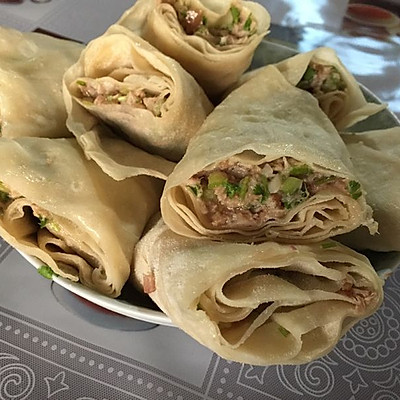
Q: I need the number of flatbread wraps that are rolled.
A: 8